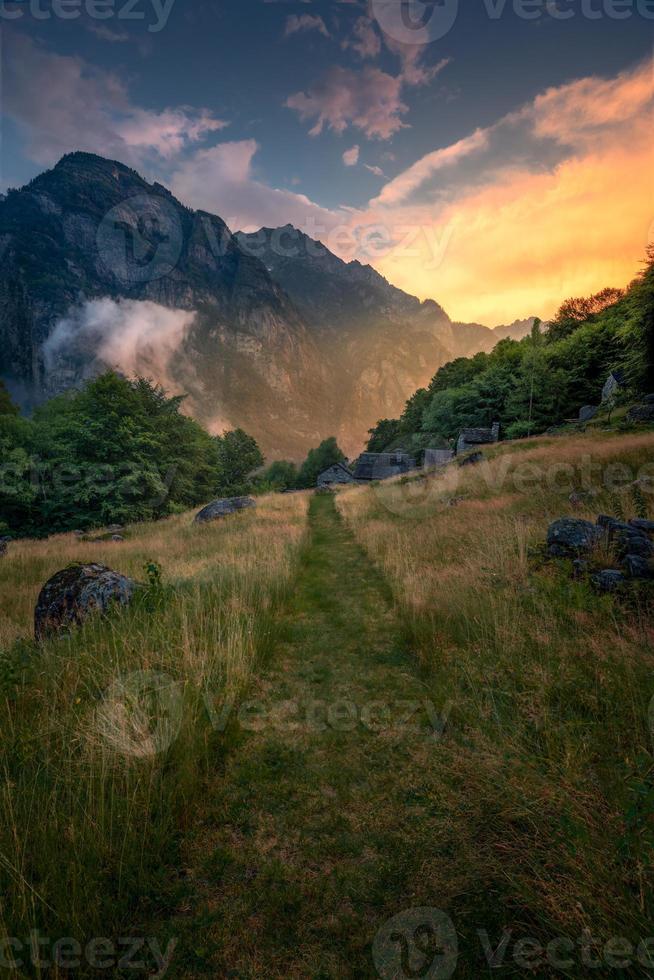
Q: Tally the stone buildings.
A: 5